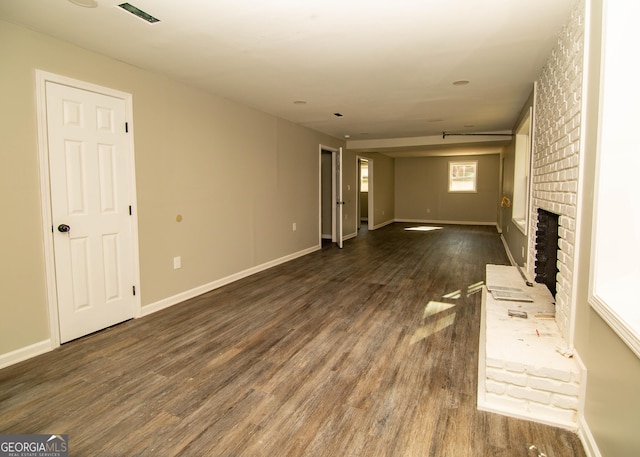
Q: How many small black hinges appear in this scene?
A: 3